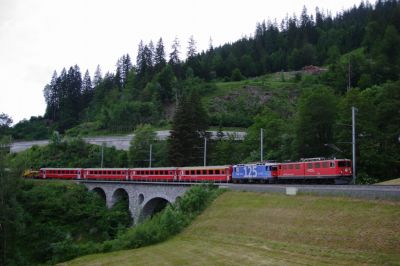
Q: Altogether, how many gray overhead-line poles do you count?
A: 5